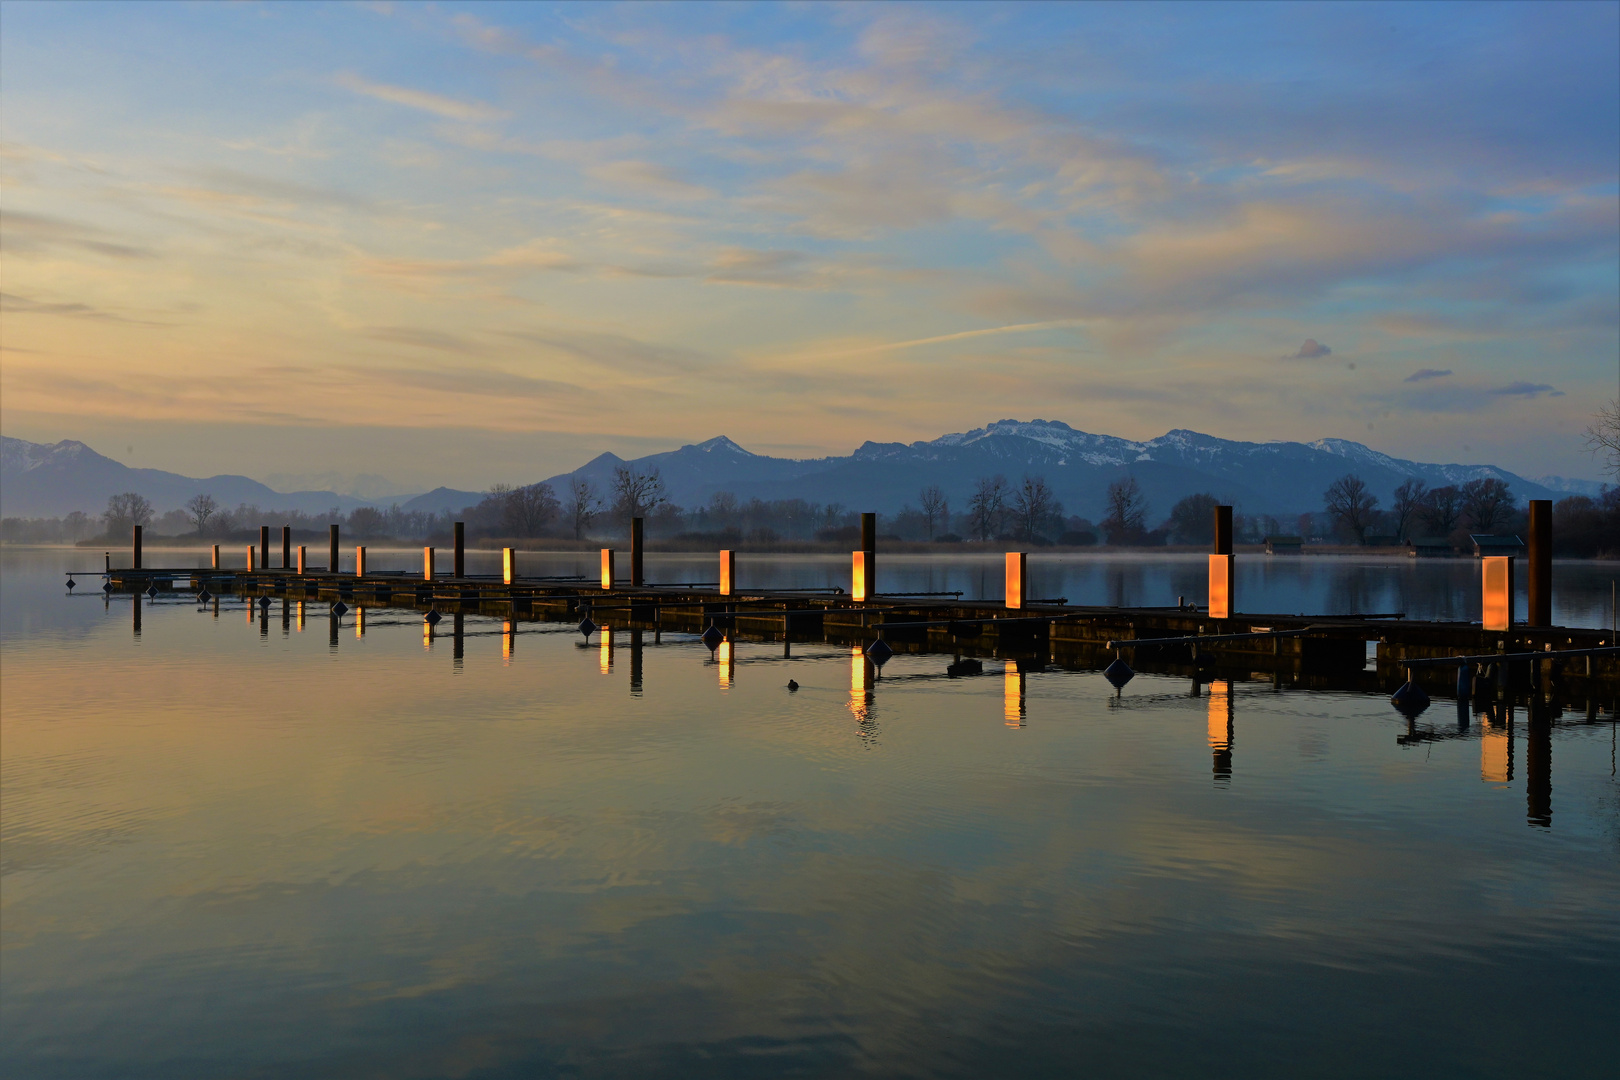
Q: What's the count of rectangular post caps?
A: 12